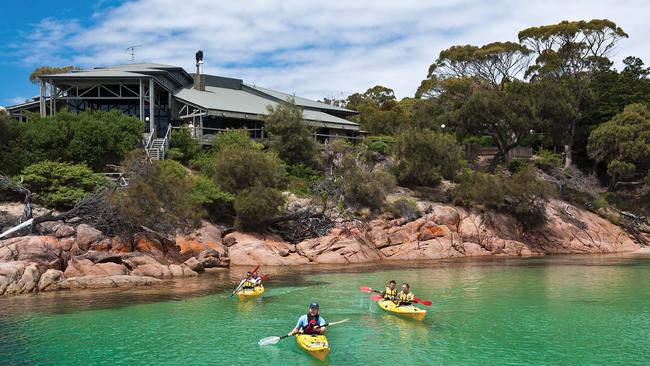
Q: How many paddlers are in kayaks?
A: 5